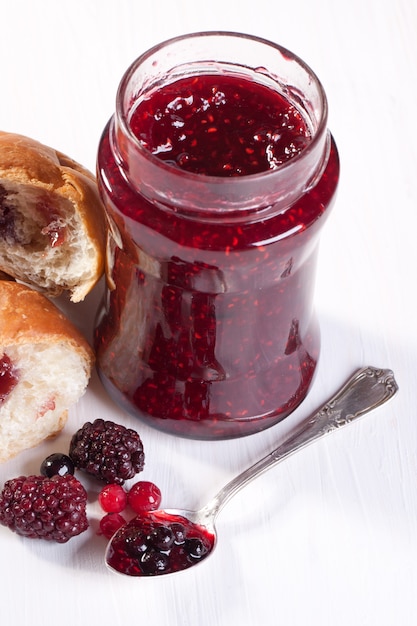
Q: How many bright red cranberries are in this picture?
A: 3